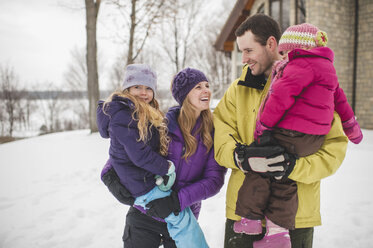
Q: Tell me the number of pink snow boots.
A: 2